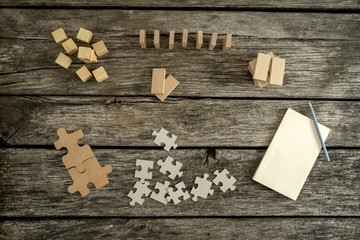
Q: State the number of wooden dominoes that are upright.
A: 7